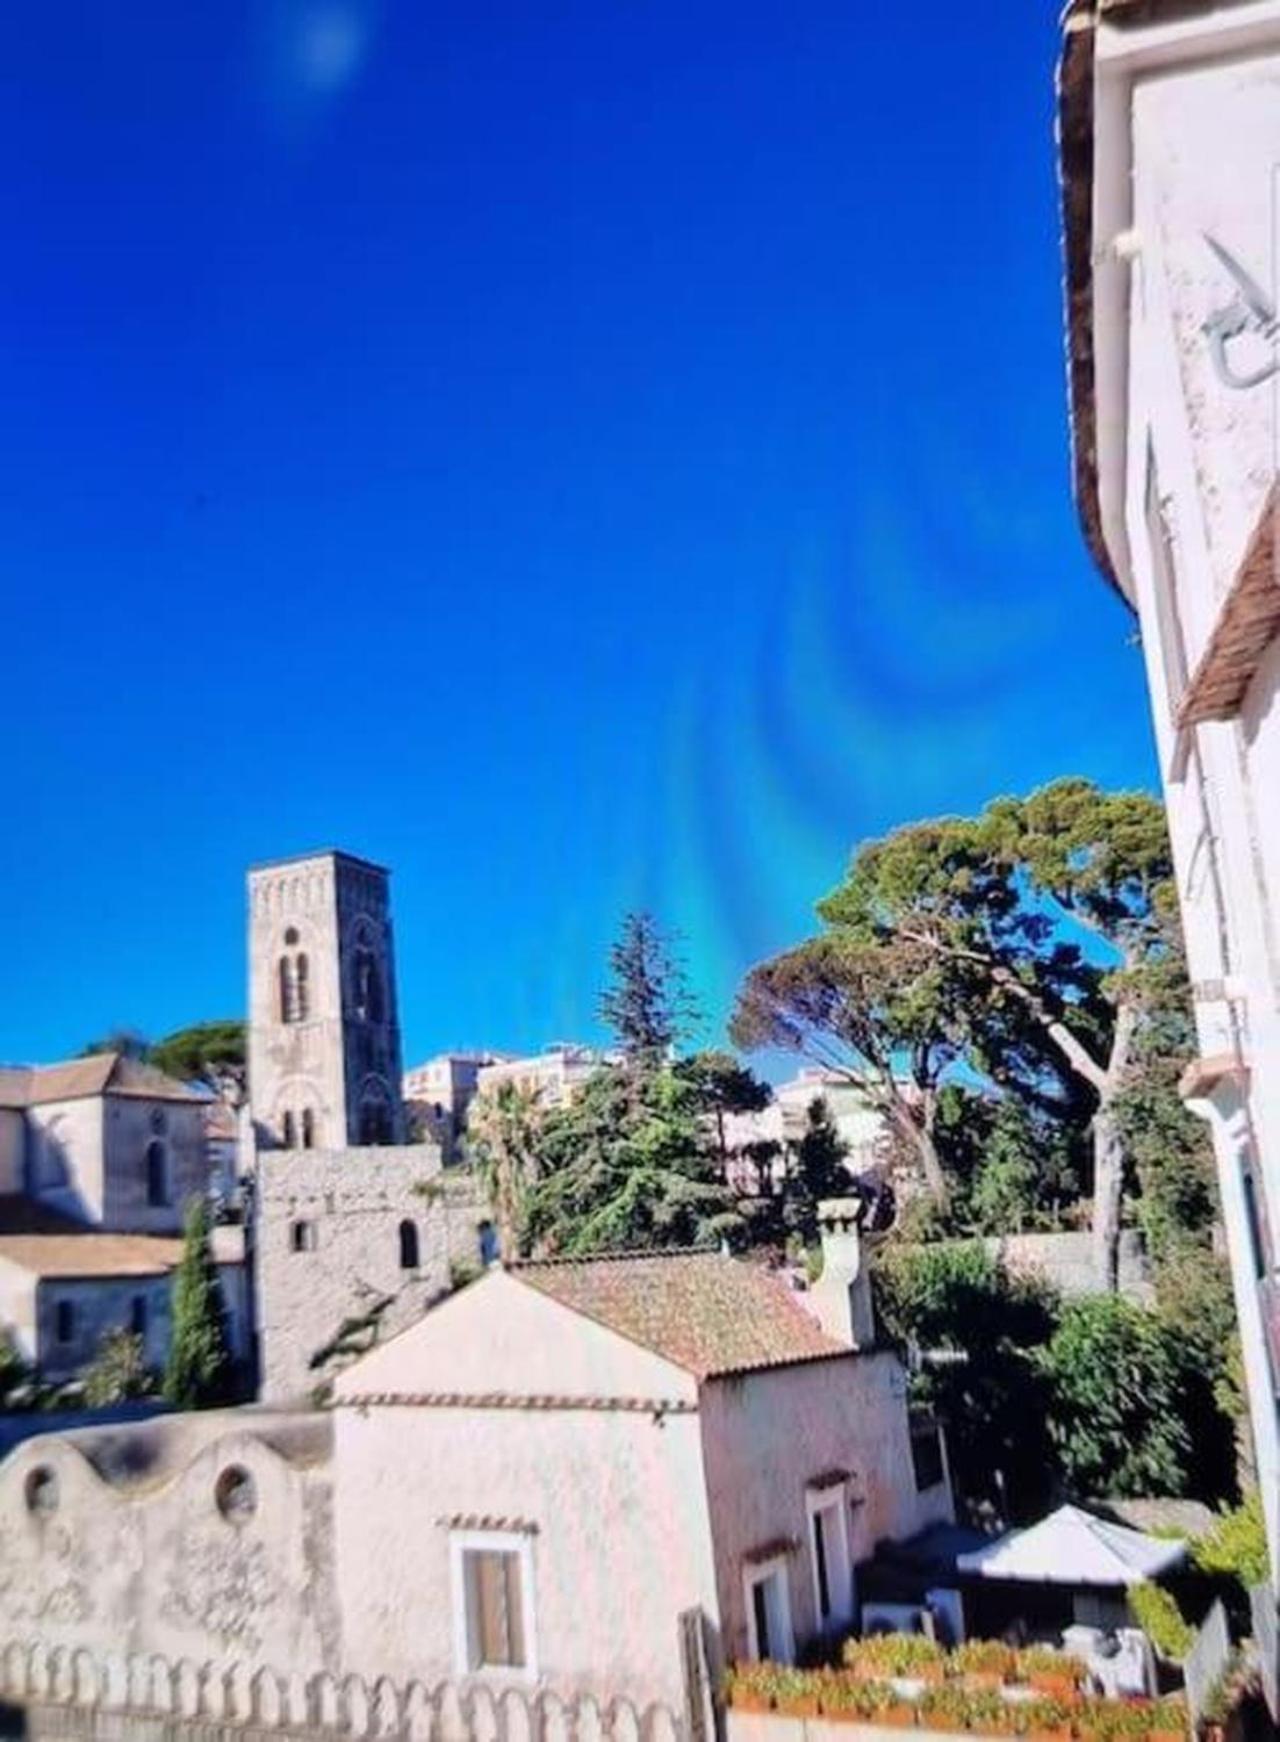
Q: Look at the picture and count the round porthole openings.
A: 2